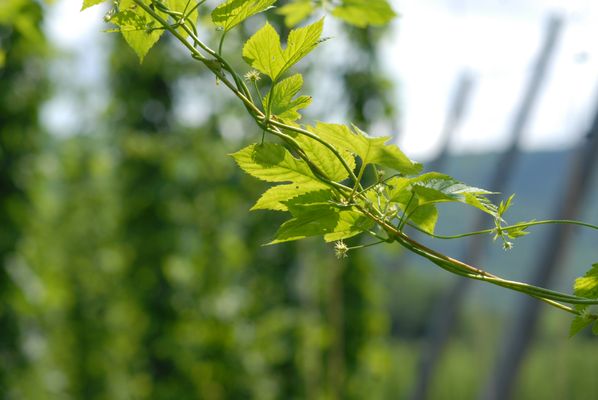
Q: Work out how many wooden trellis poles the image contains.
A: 3